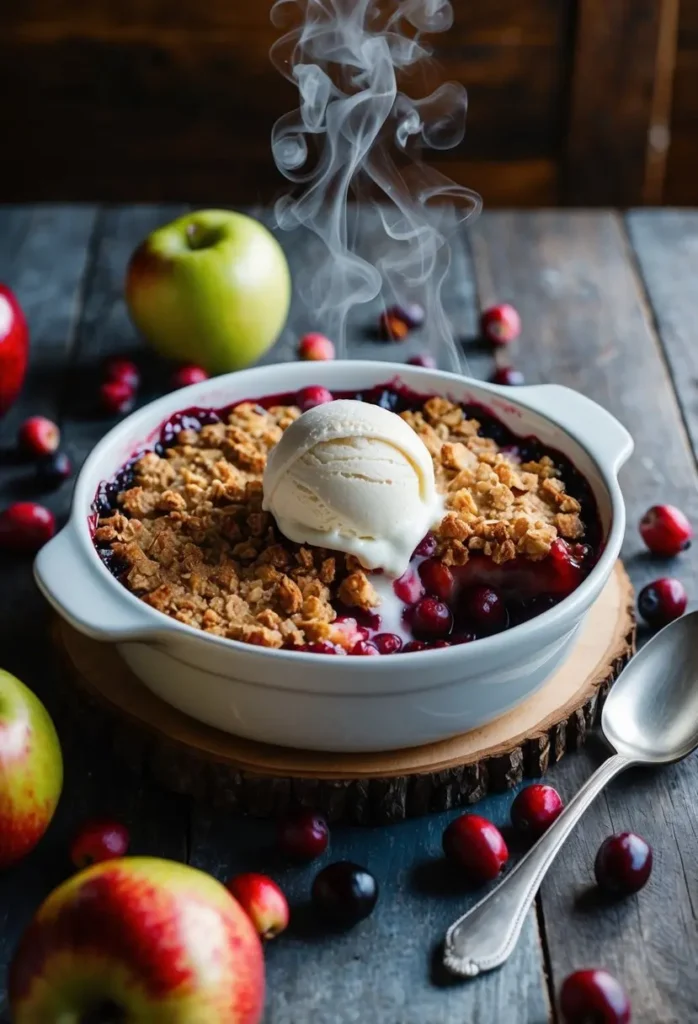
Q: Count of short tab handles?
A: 2